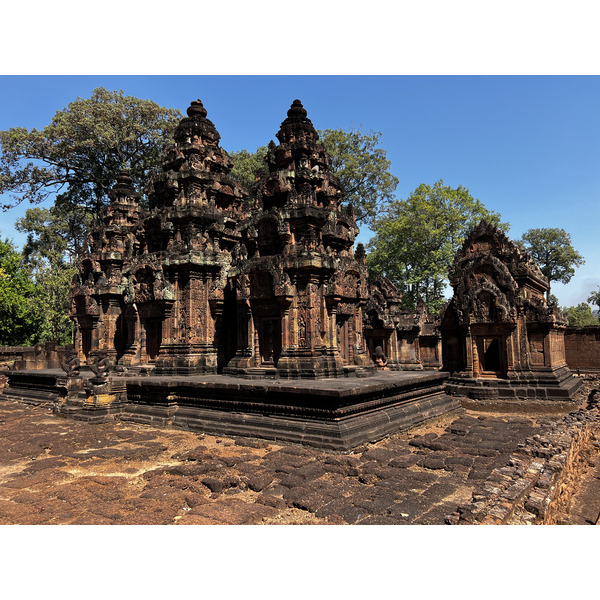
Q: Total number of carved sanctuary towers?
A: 3